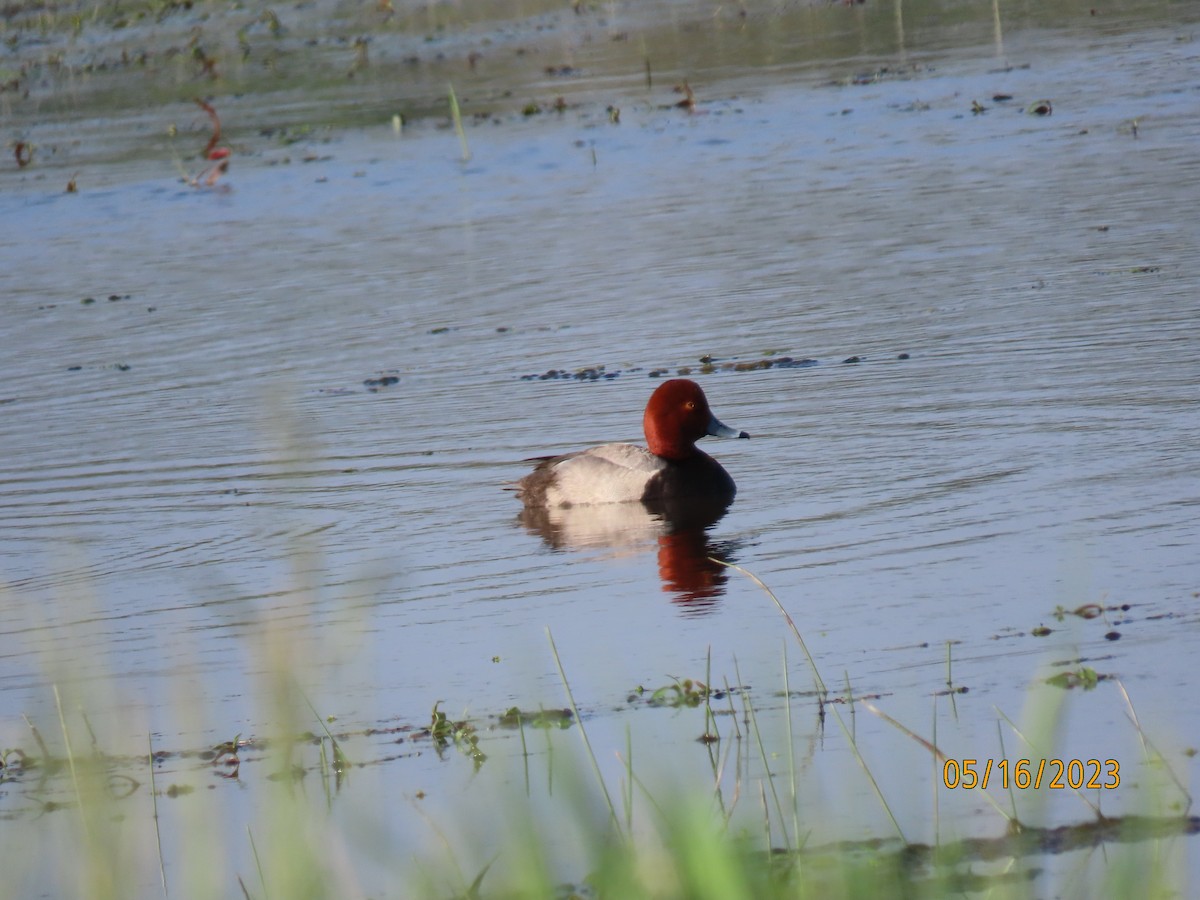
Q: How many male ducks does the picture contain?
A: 1